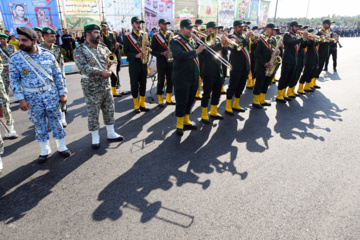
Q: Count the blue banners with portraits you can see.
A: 1